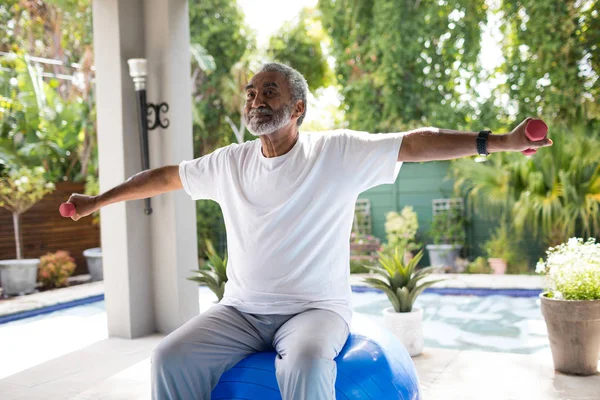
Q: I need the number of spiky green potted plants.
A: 2